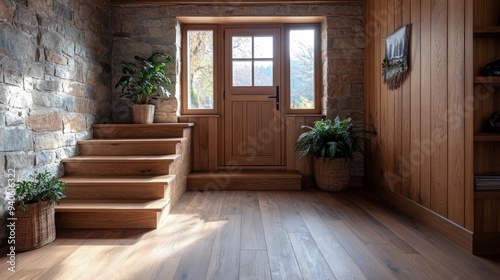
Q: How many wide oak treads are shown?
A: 5